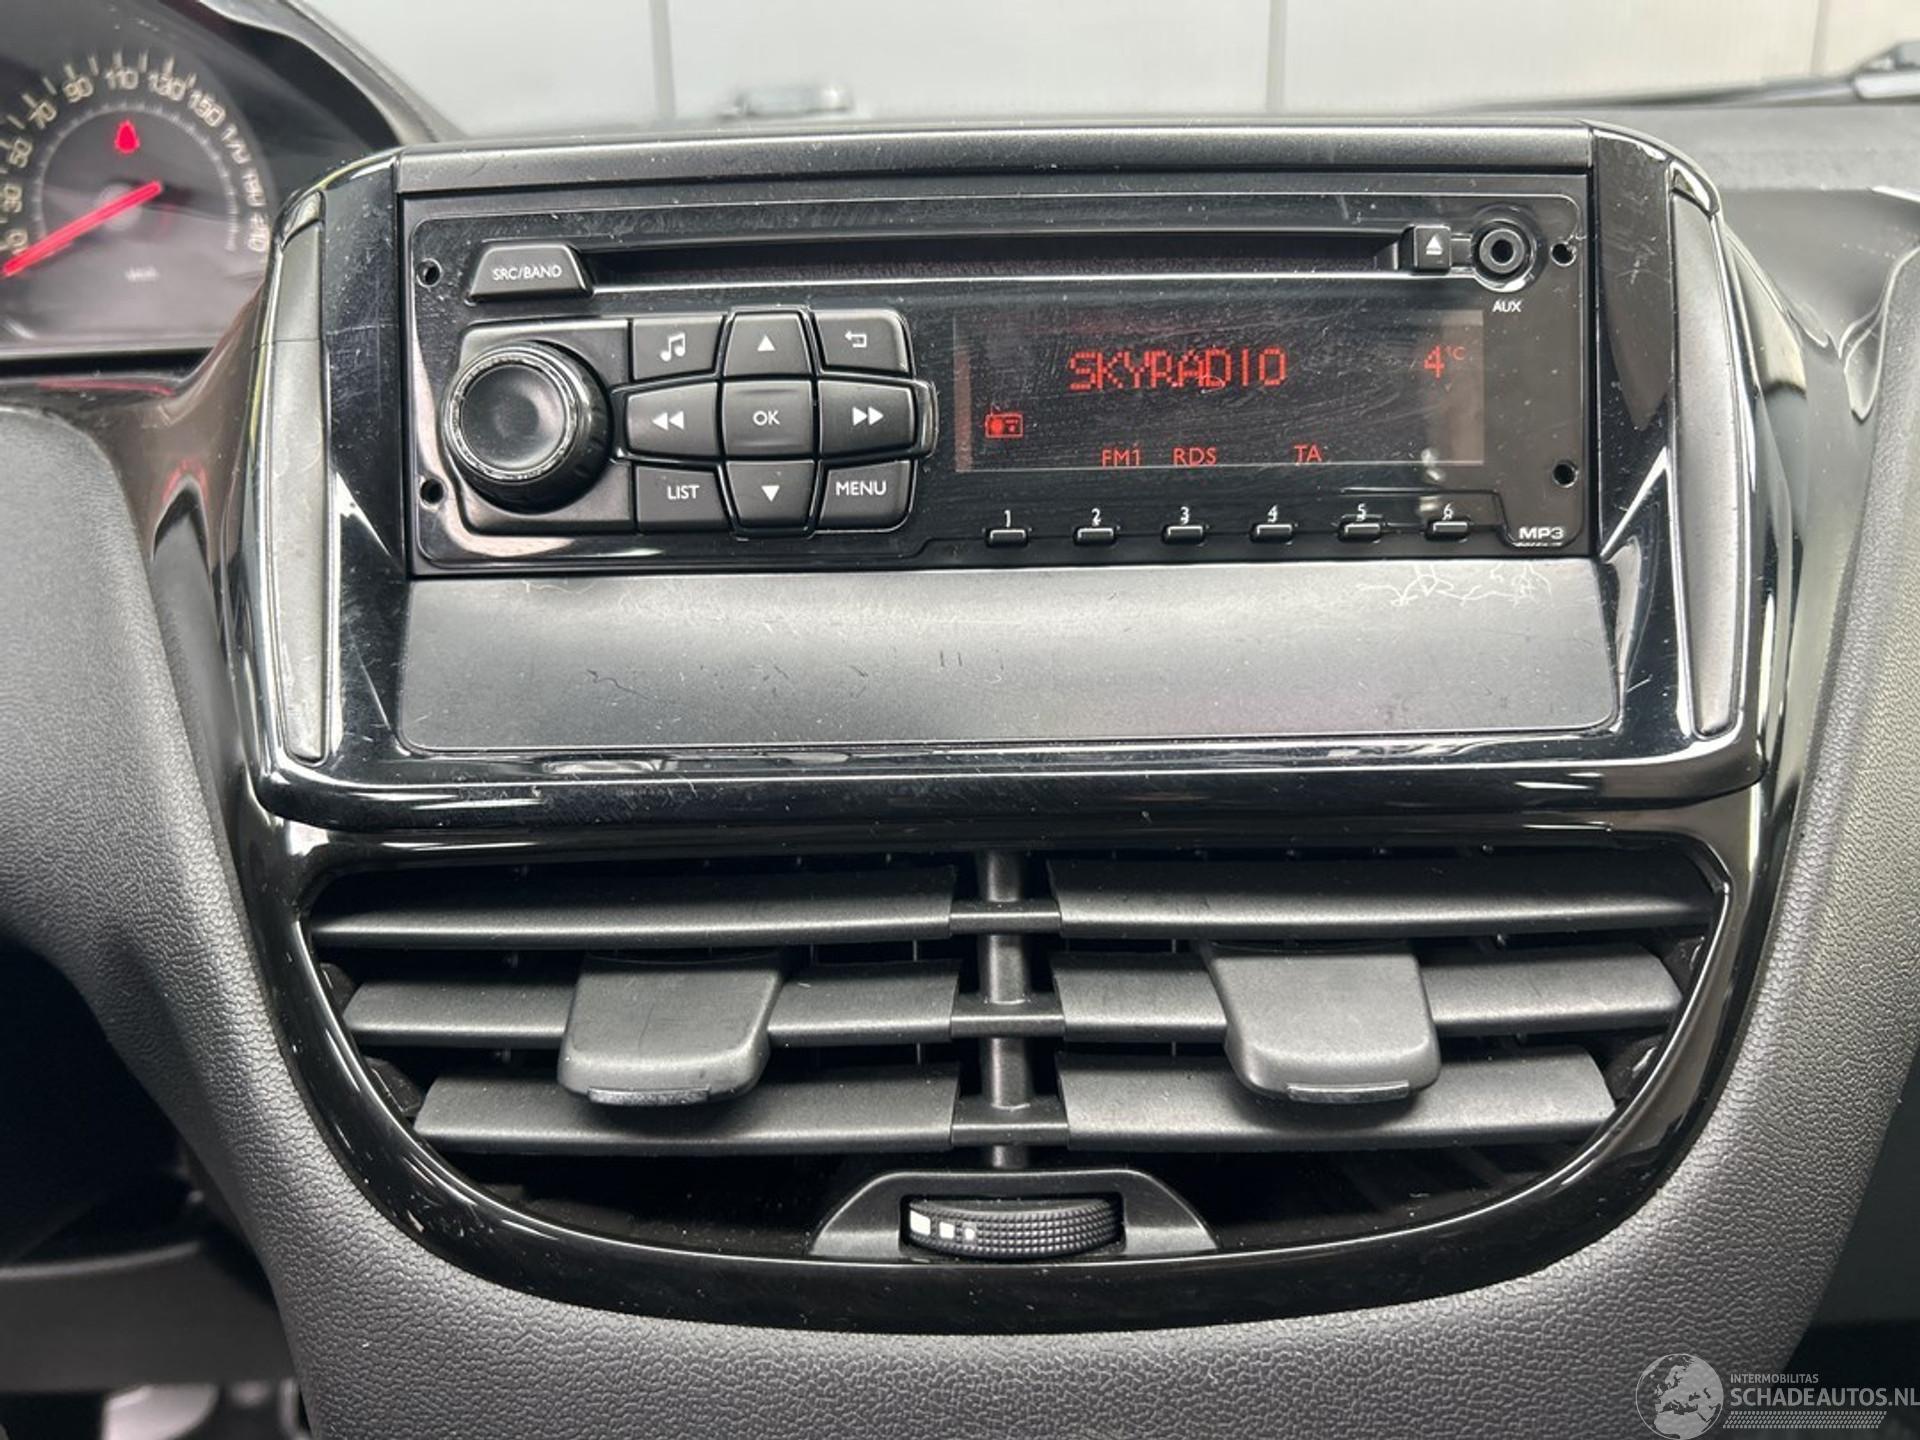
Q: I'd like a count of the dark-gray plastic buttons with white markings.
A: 11